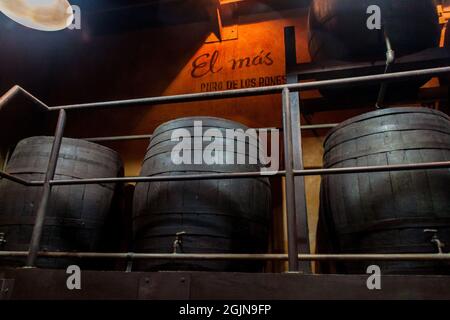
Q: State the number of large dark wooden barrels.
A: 4